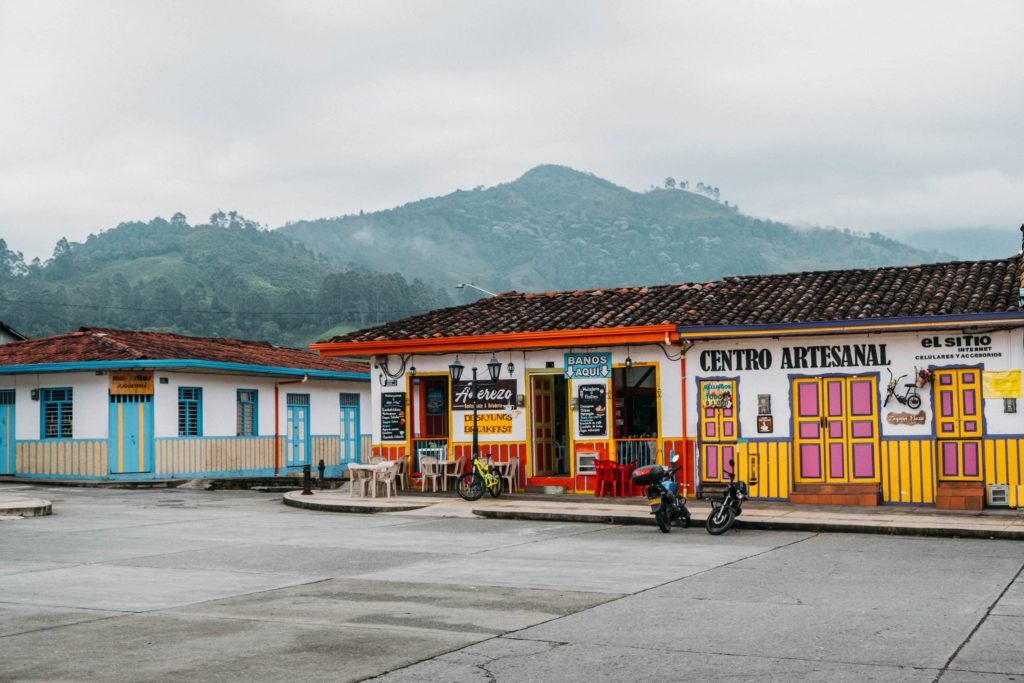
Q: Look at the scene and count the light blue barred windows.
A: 3